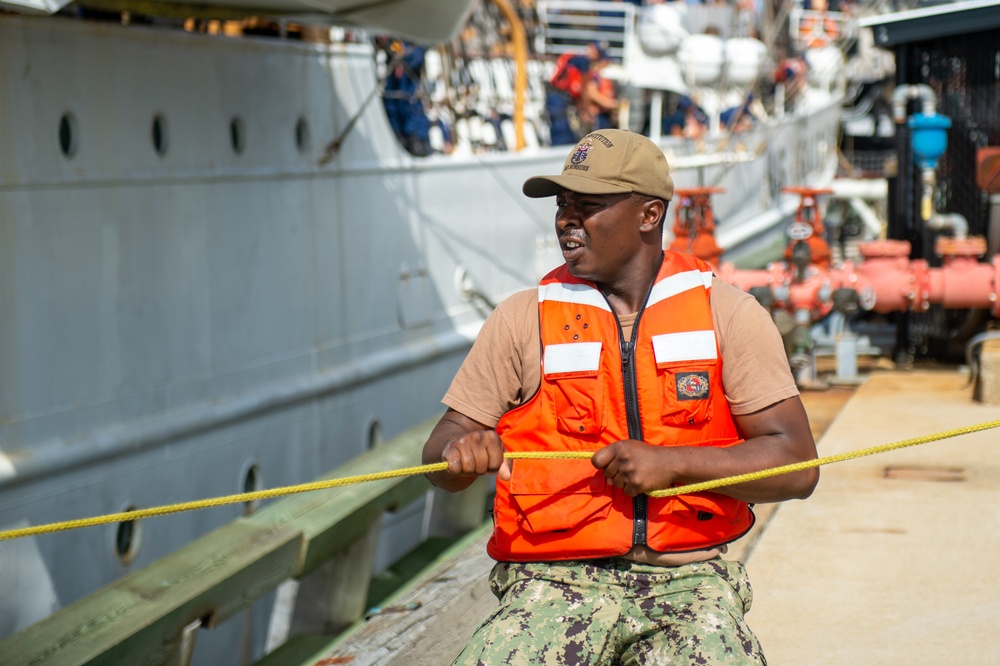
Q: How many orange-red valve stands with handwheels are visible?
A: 2